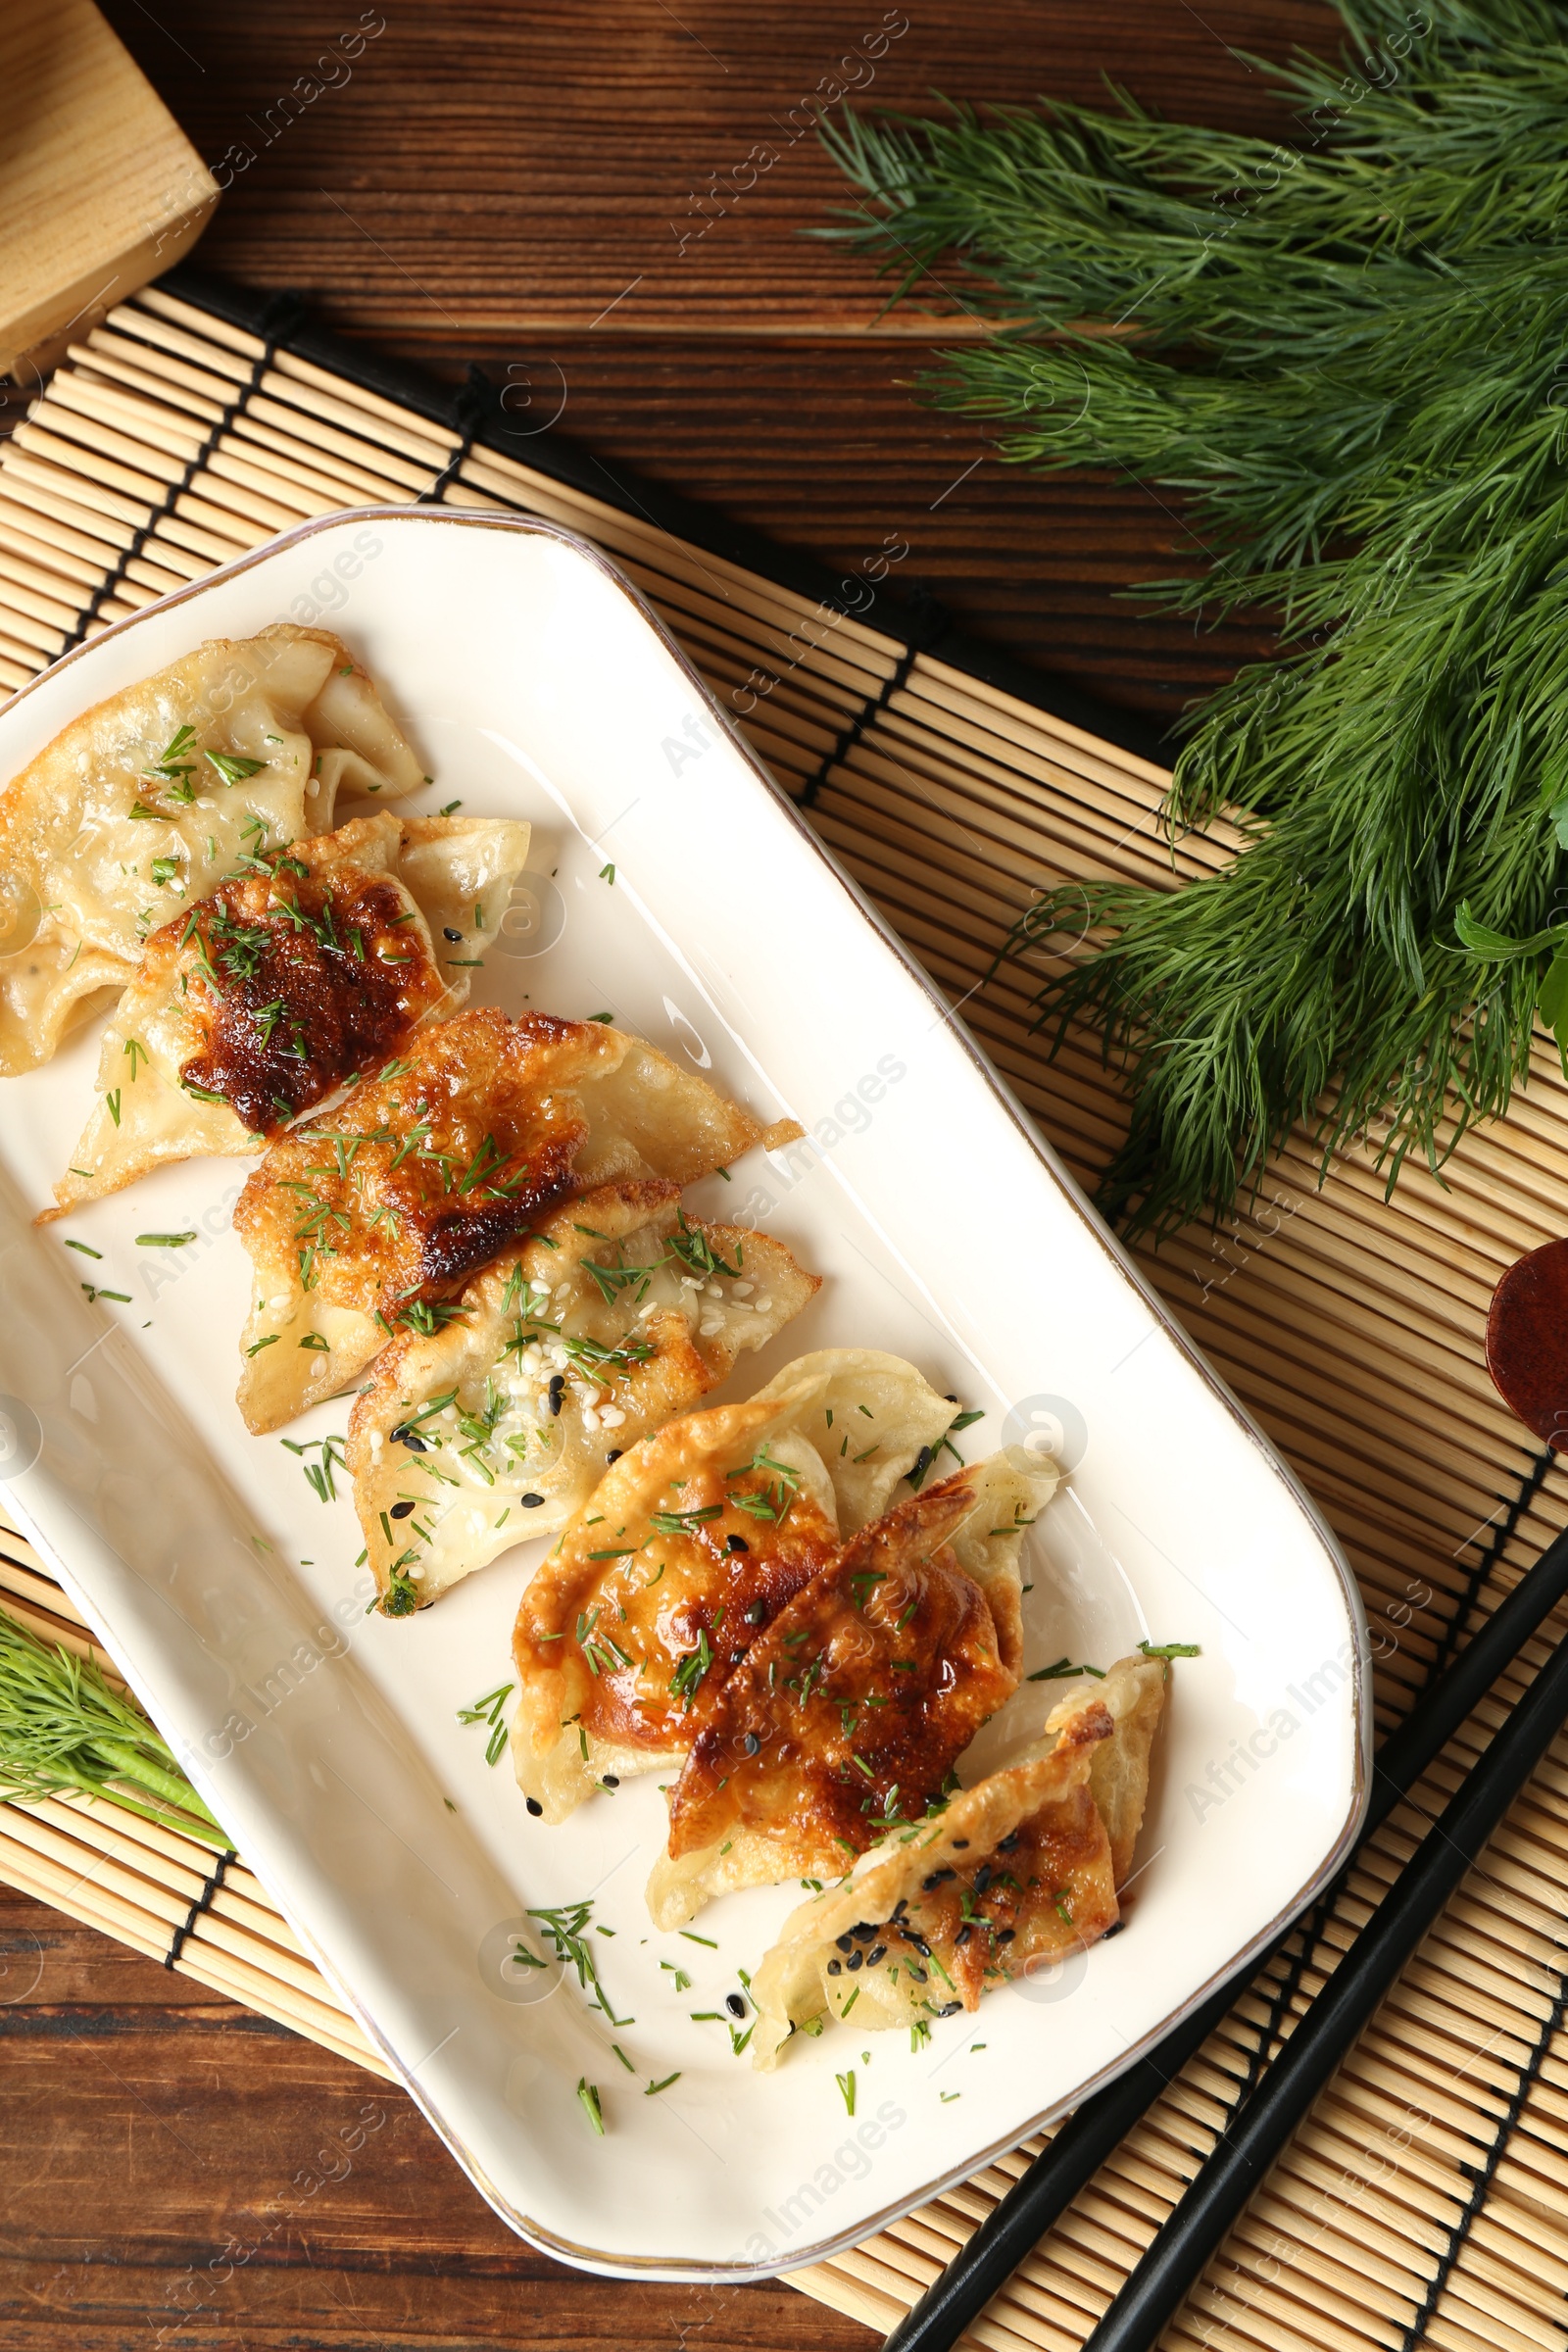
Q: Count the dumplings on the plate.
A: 7